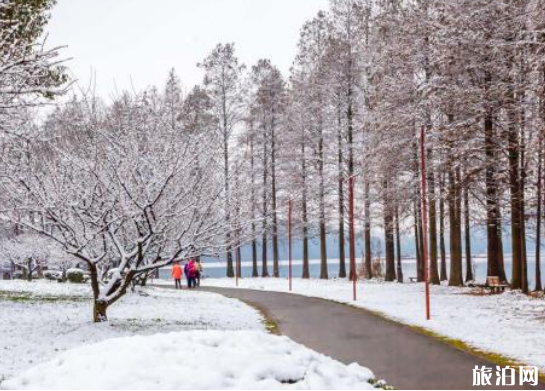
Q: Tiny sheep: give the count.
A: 0